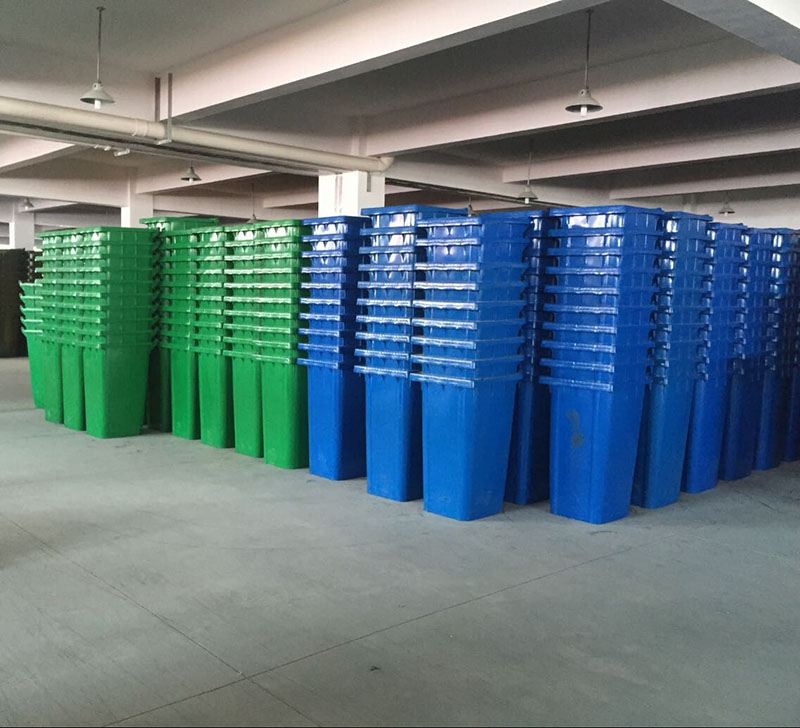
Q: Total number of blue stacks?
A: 10